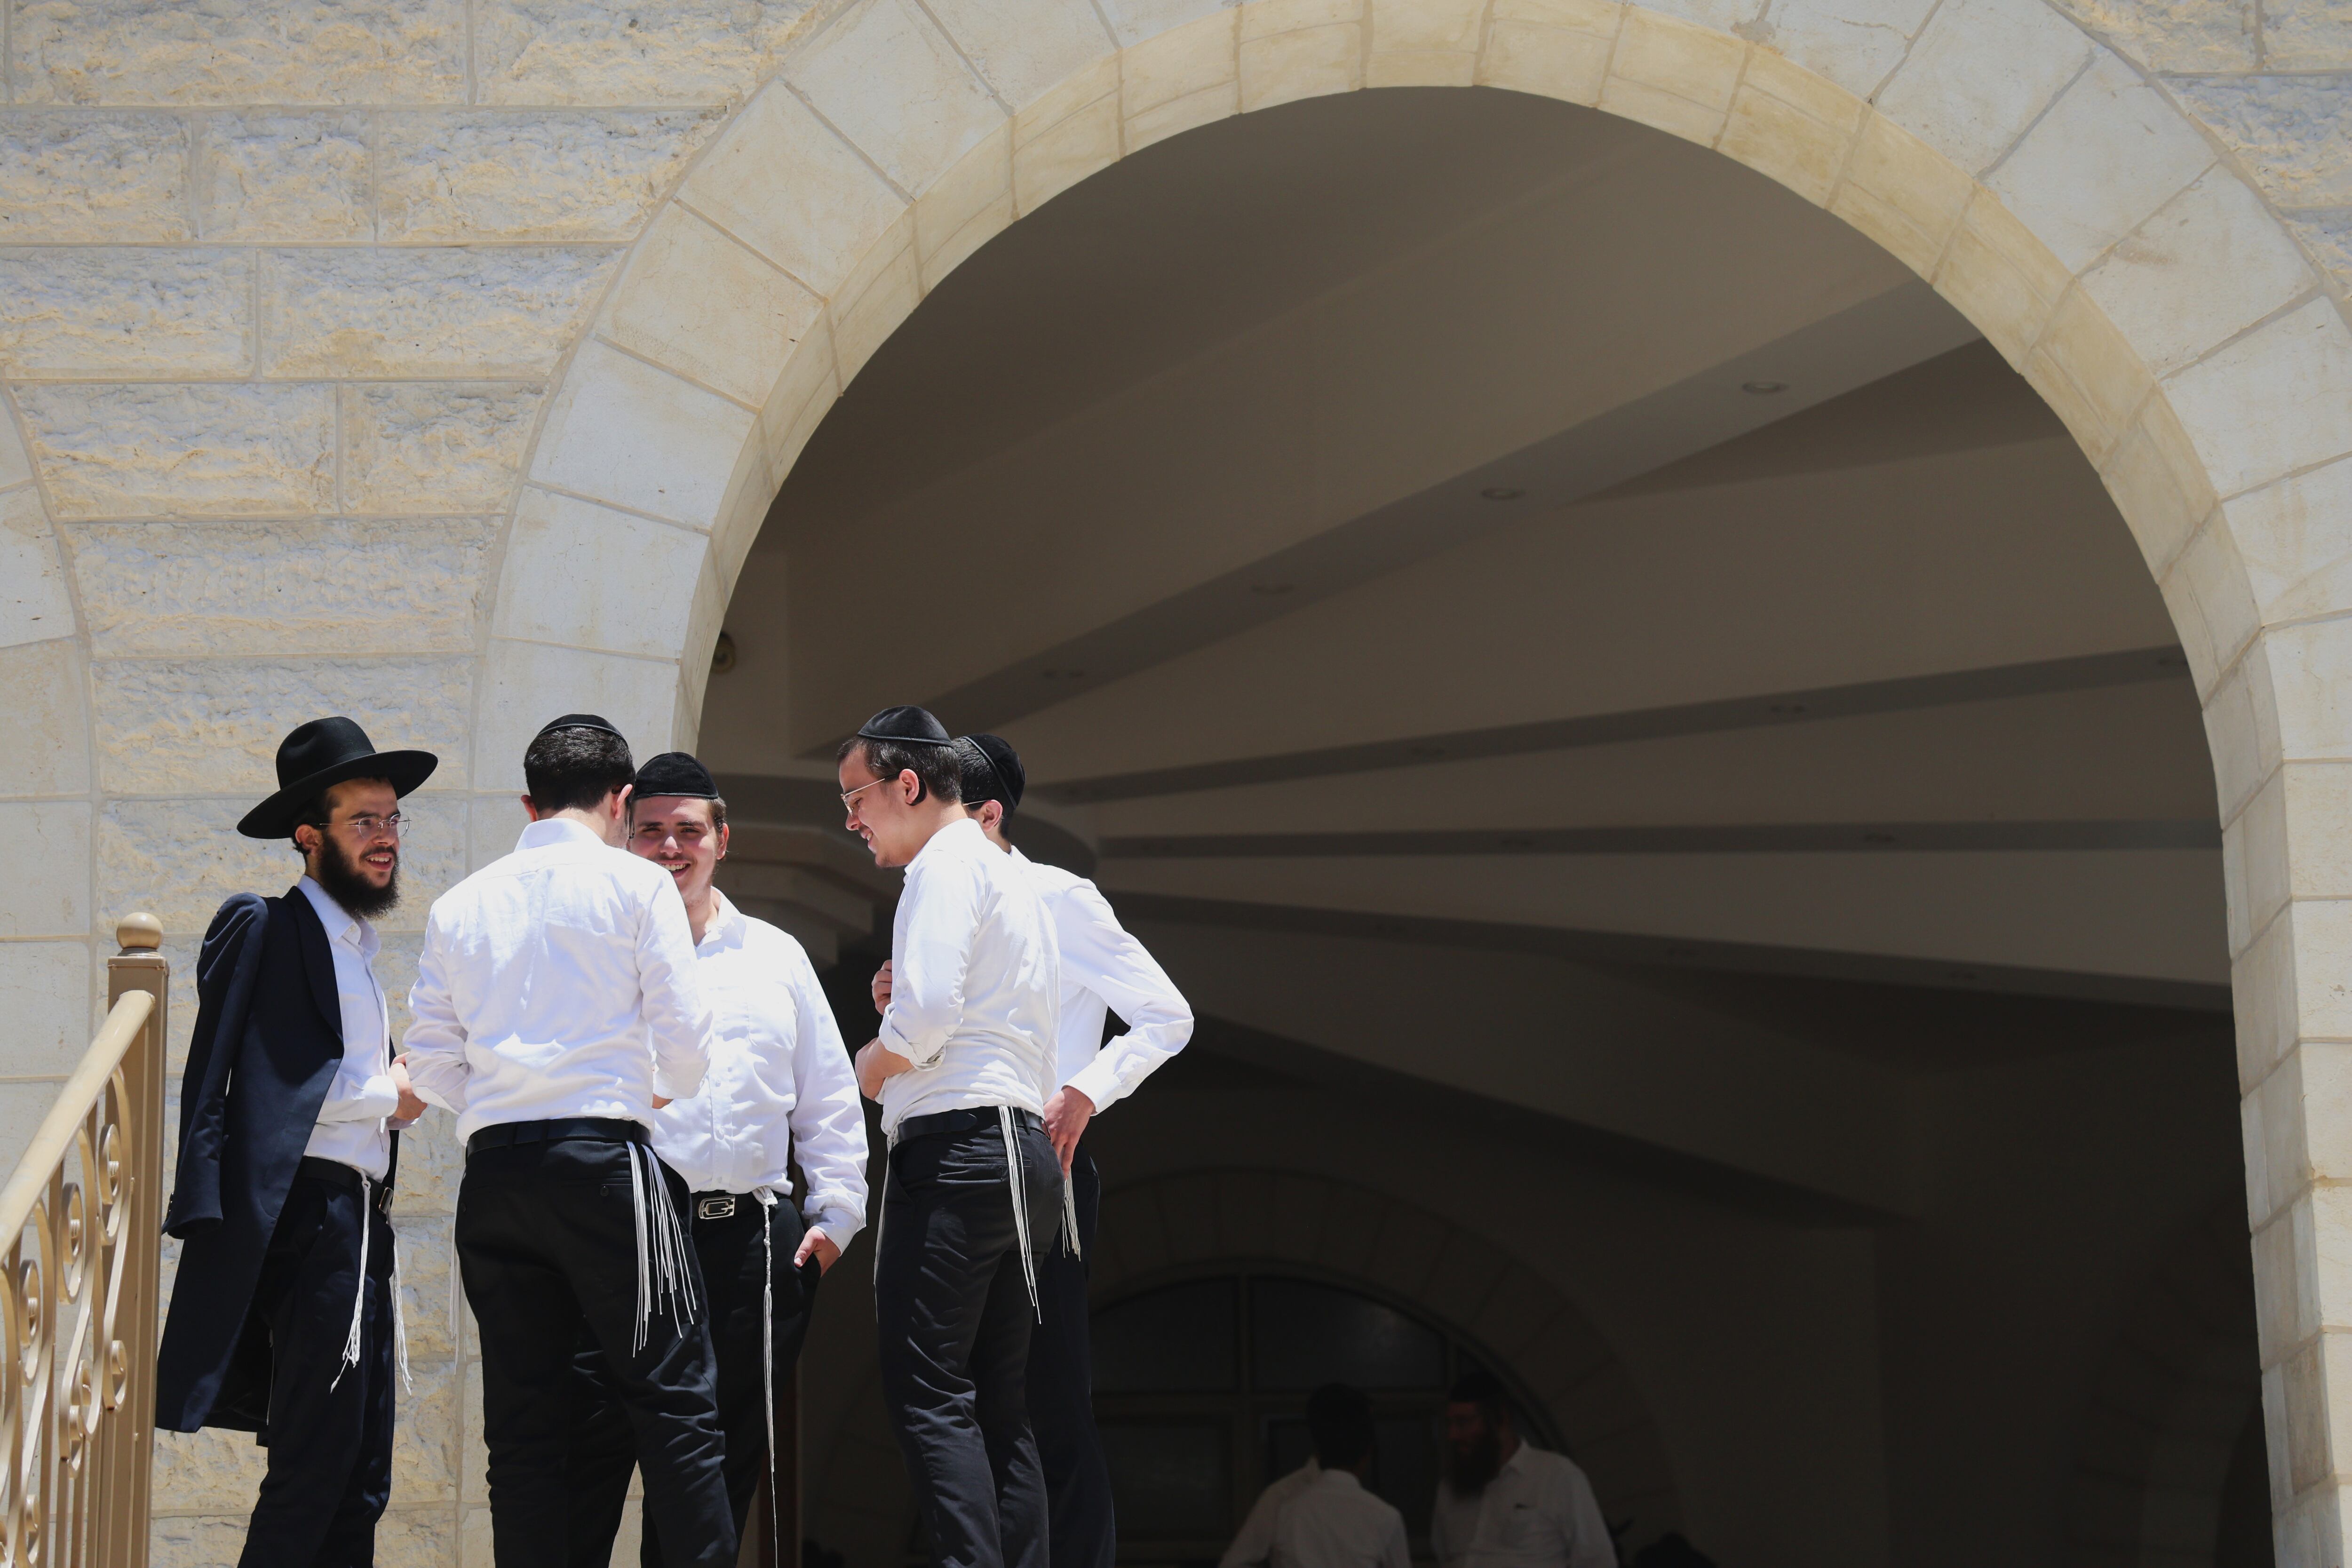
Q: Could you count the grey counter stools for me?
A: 0